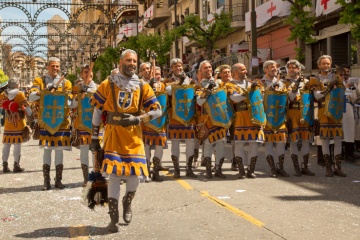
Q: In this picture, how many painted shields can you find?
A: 9